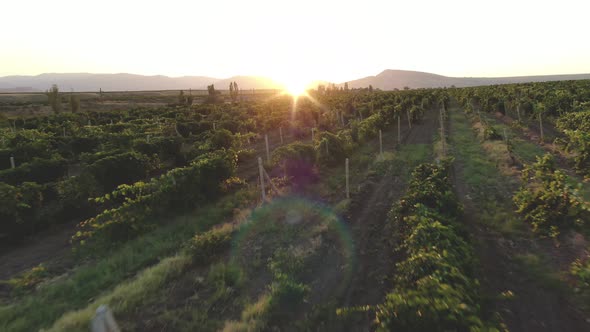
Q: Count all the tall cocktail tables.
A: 0